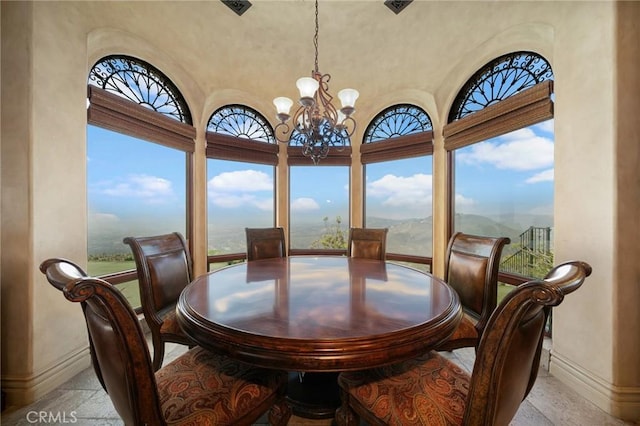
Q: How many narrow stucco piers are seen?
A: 4